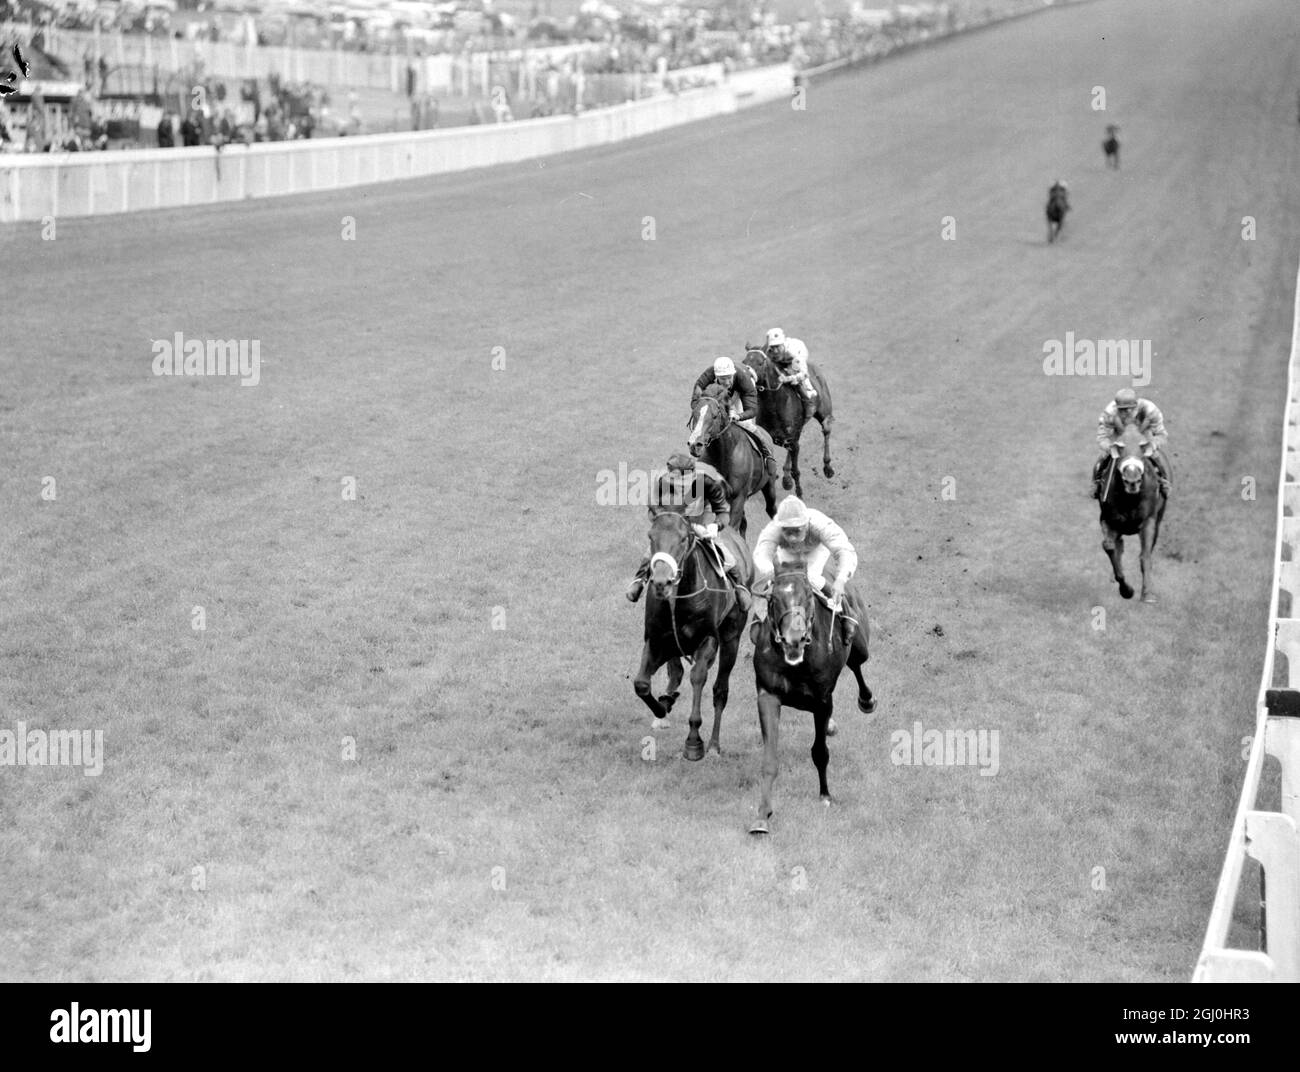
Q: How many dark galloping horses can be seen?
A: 7